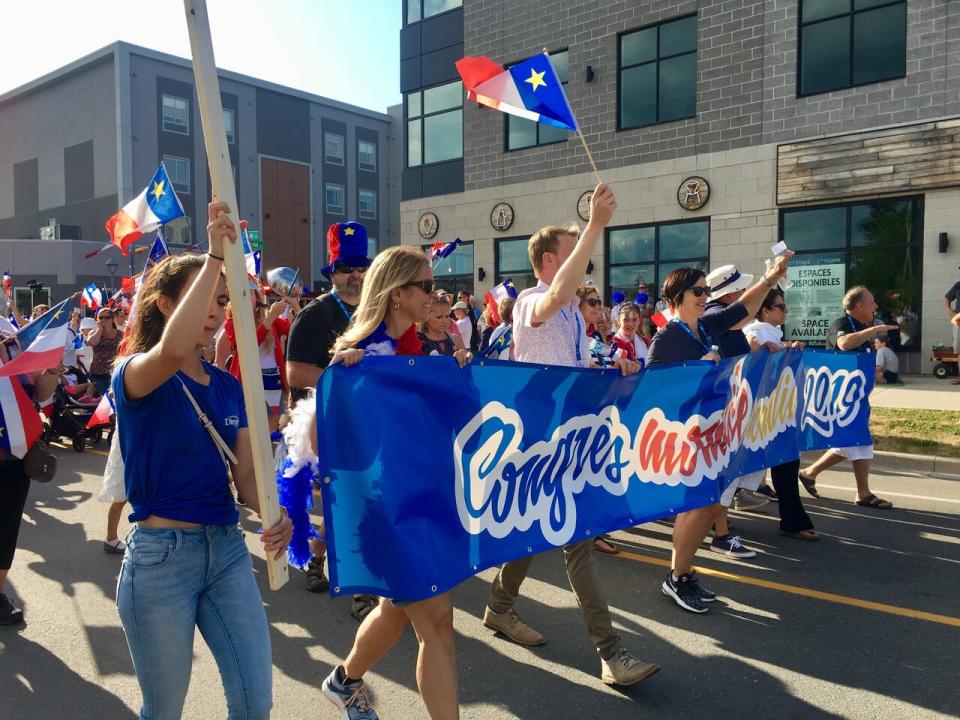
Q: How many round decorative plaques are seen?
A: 4